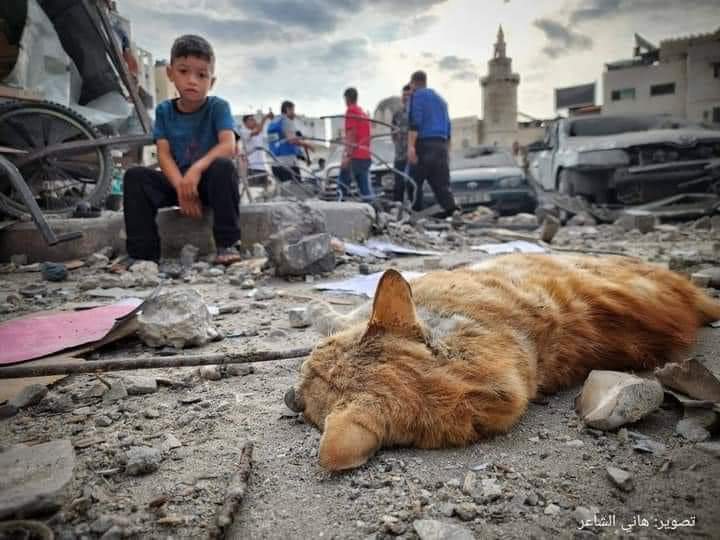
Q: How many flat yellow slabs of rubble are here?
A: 0